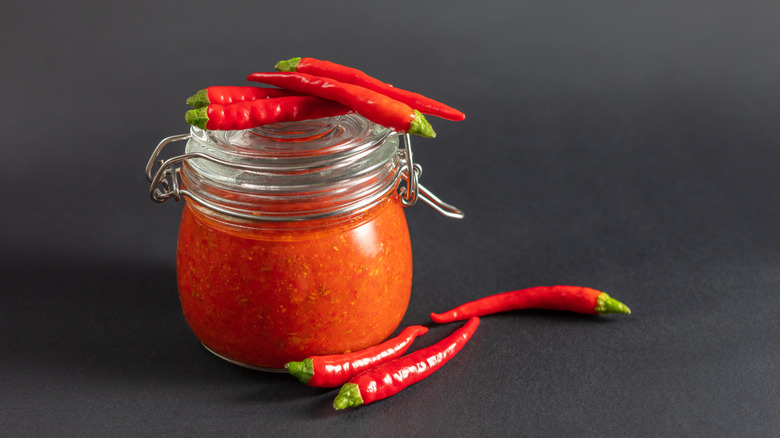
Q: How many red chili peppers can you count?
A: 7